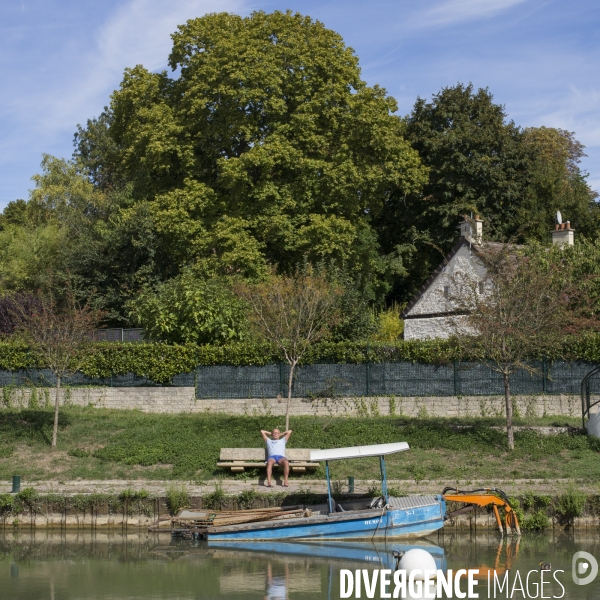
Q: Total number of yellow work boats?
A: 0